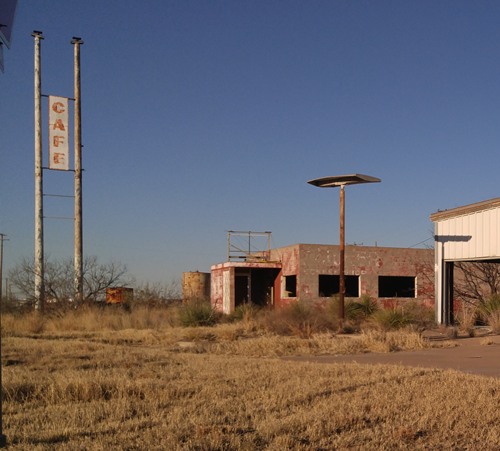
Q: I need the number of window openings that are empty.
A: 3